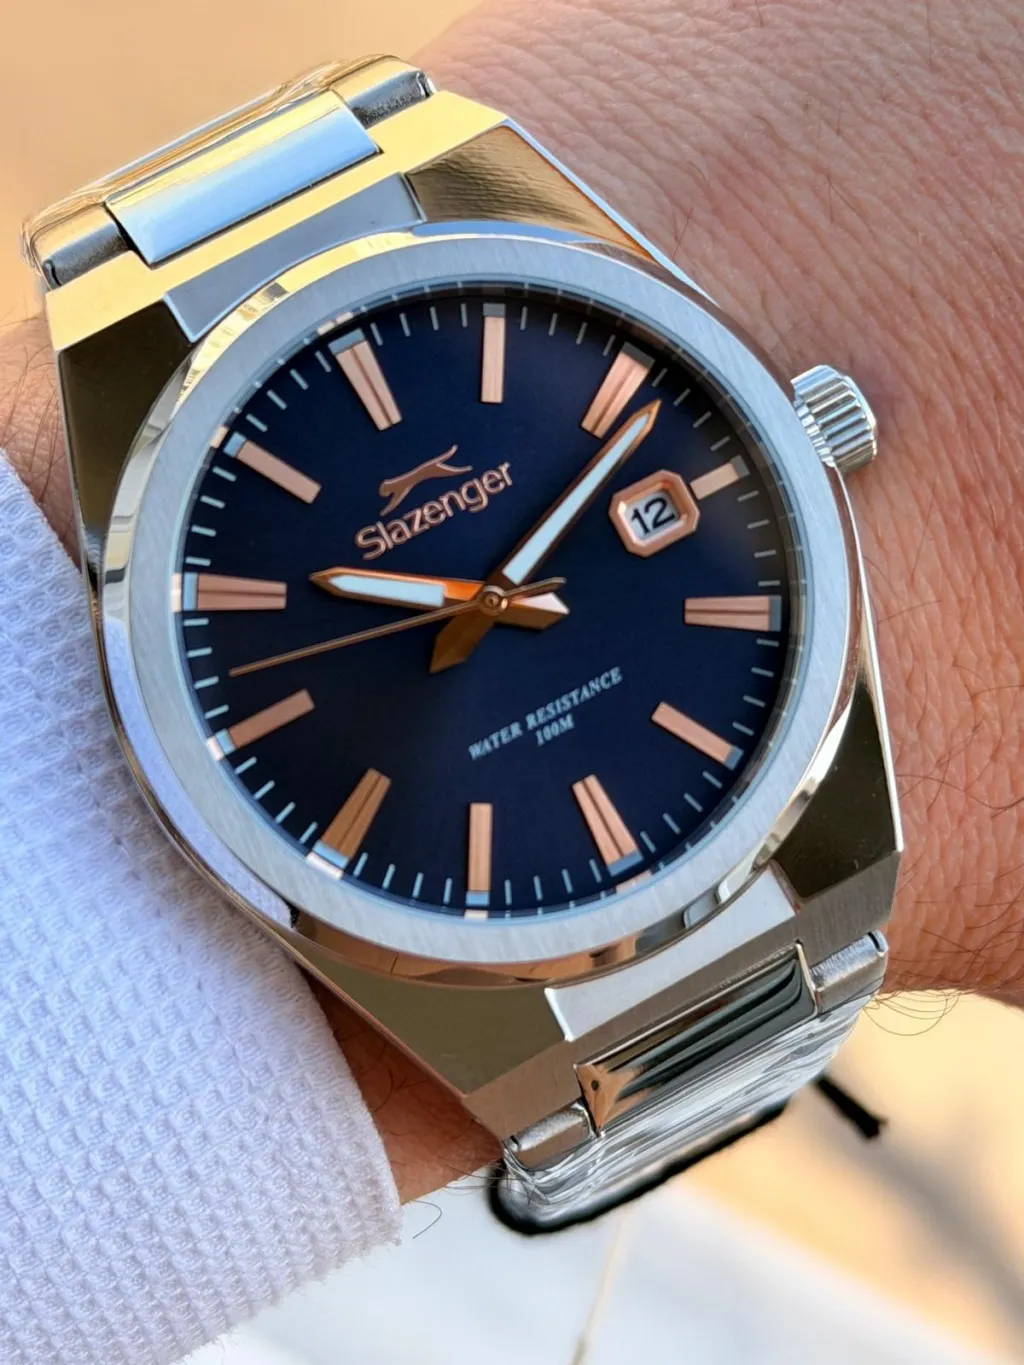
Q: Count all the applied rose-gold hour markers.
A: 12